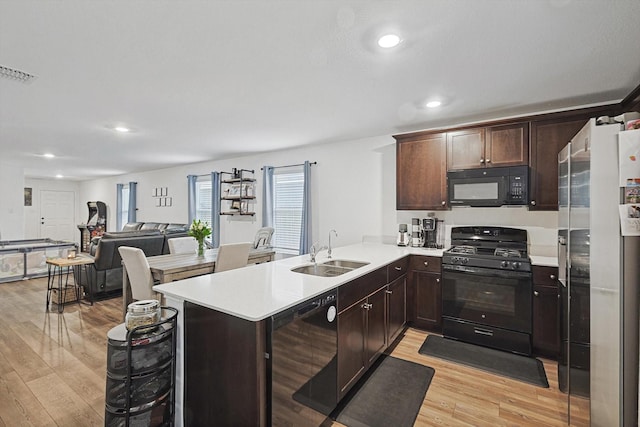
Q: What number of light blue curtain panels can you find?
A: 6